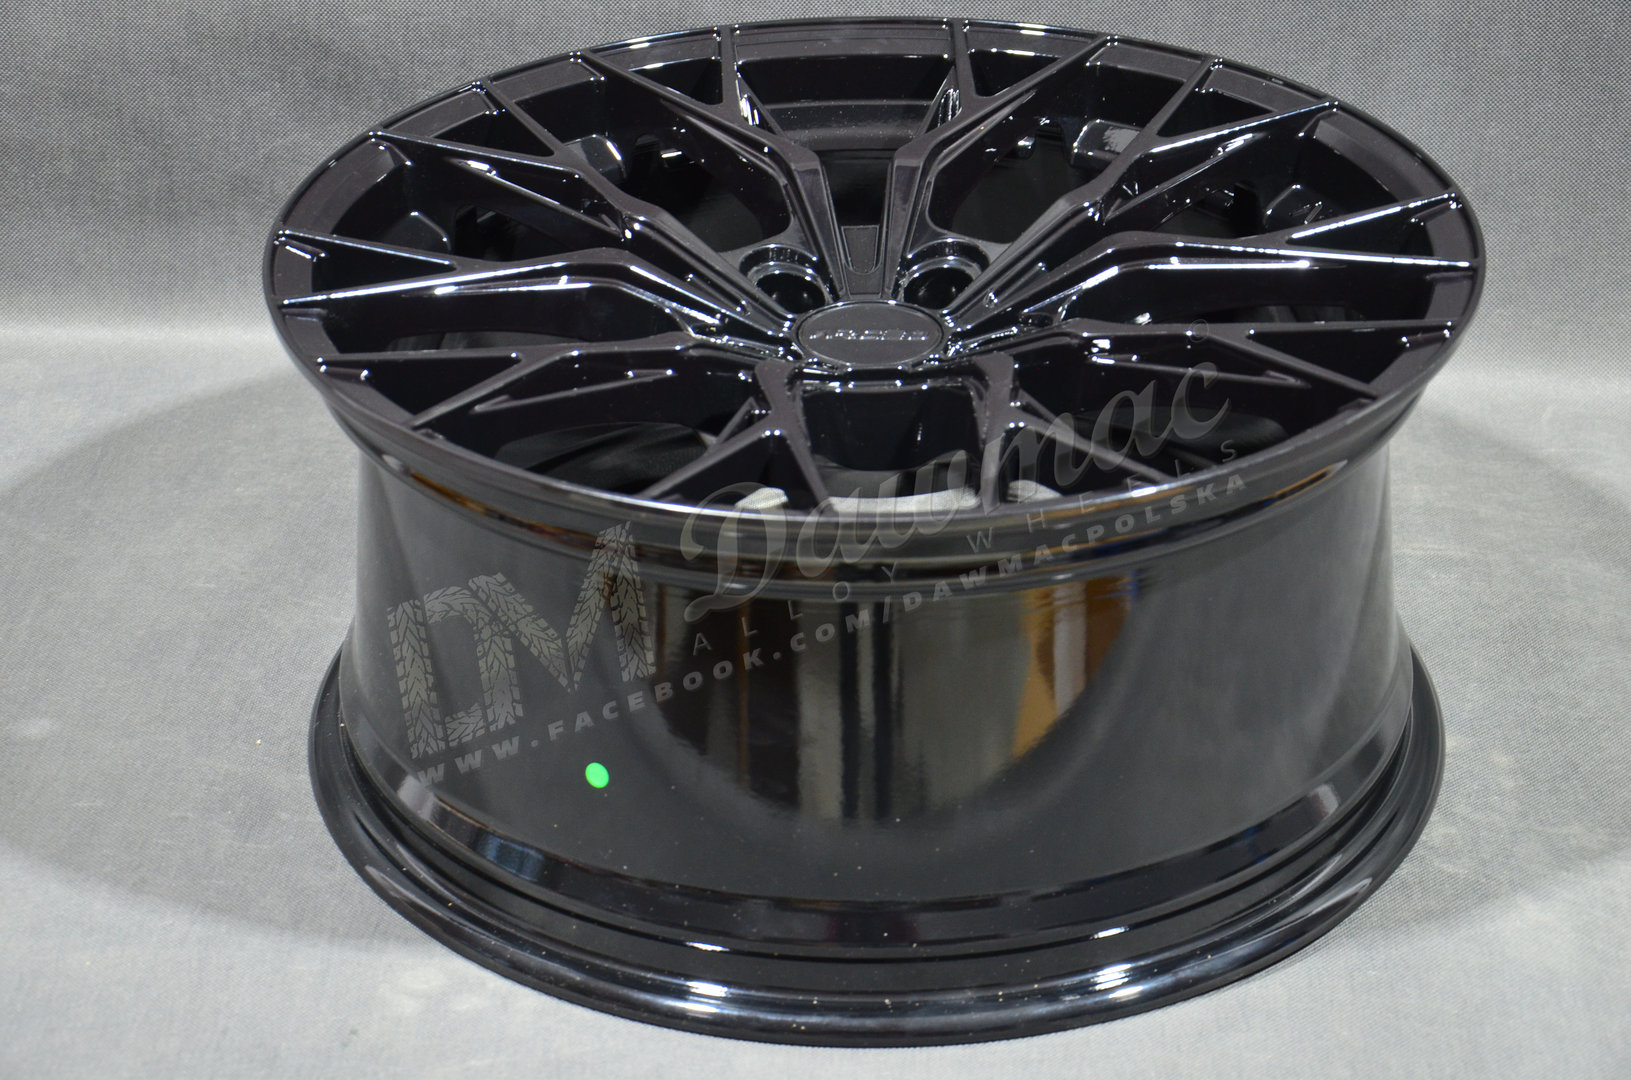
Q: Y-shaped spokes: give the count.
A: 10